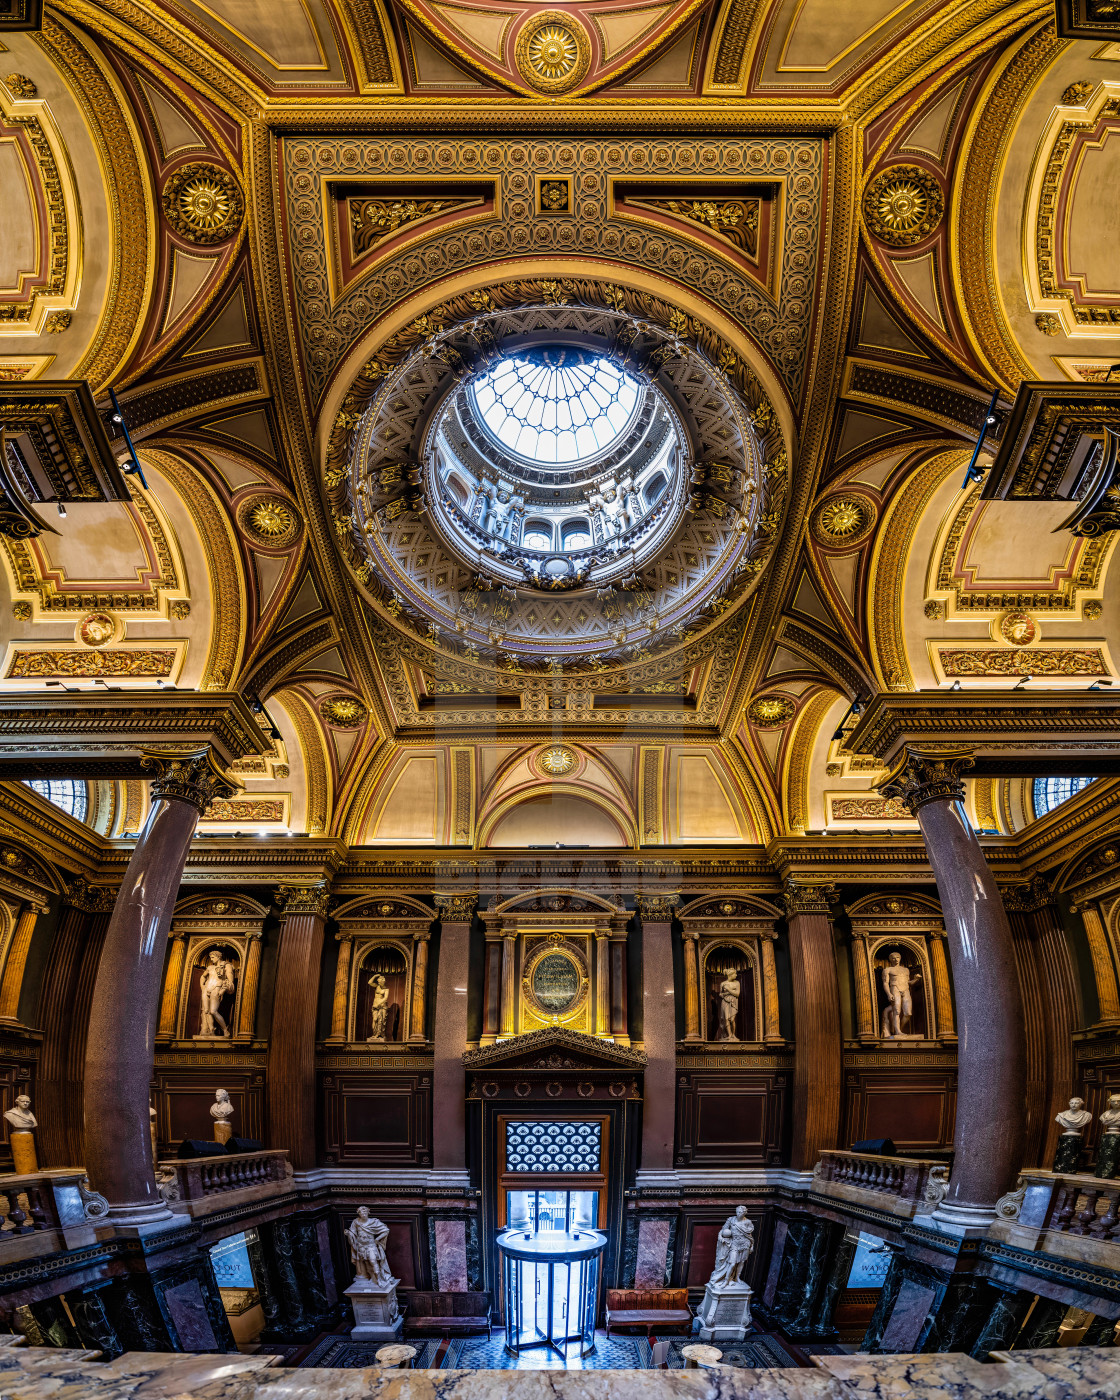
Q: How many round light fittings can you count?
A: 8